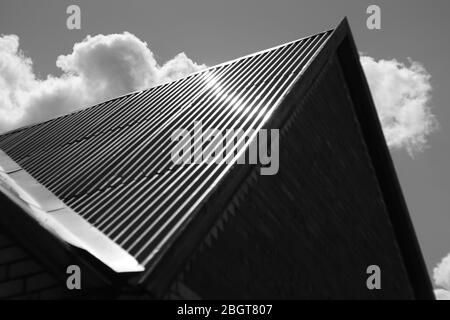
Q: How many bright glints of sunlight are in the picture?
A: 1